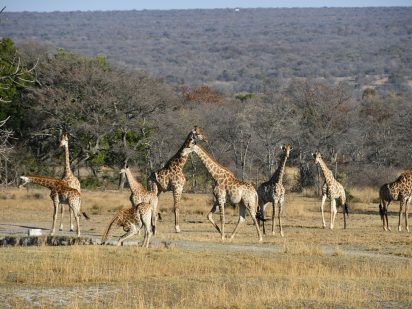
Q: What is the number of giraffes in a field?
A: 9